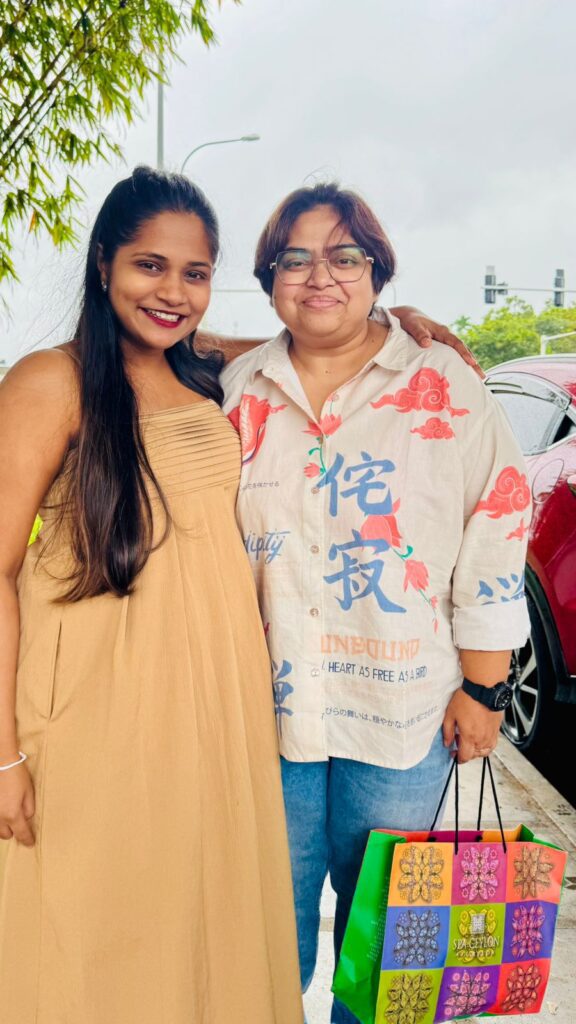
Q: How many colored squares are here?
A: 9